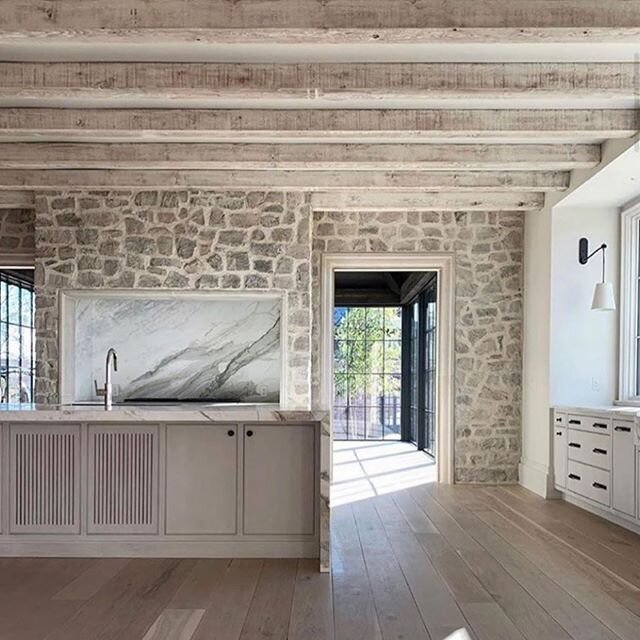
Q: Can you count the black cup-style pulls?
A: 7